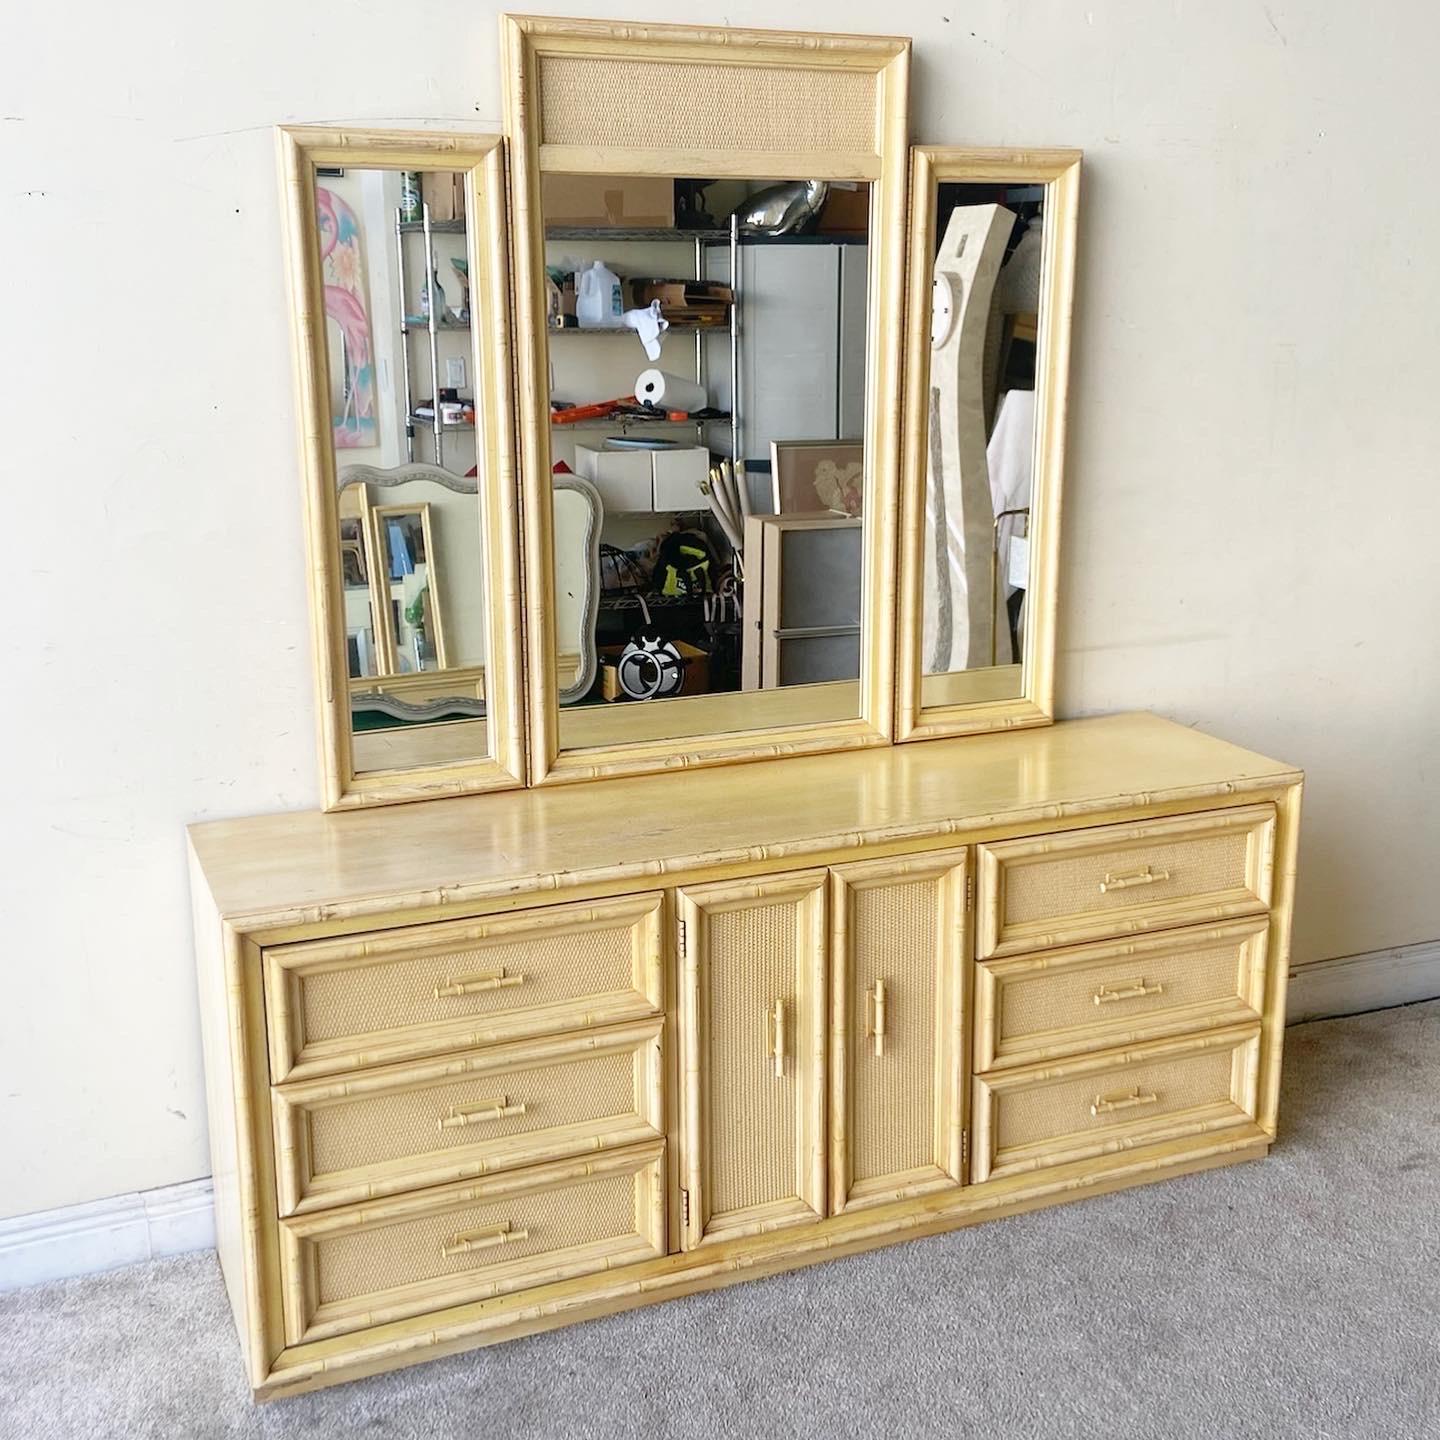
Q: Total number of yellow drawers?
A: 6